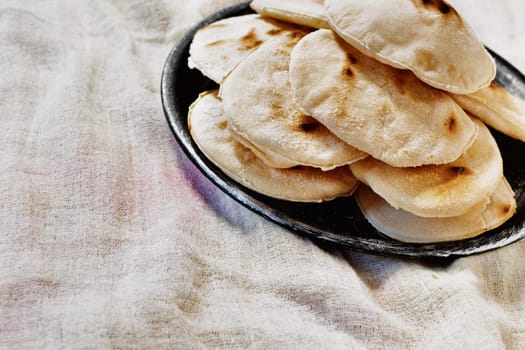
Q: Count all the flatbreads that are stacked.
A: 9